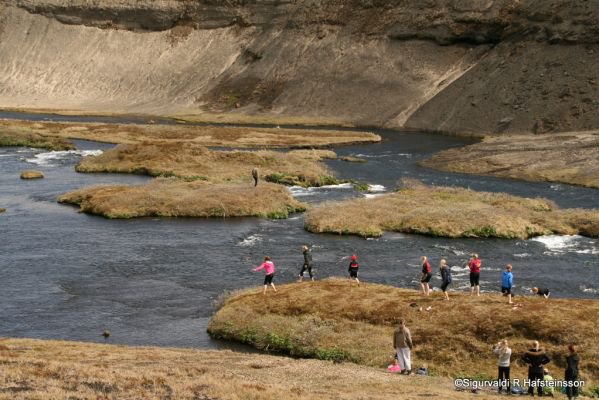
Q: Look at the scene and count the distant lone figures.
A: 1